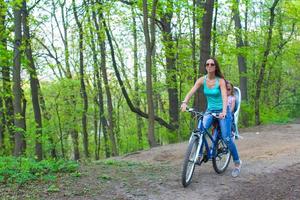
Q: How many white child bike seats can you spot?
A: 1